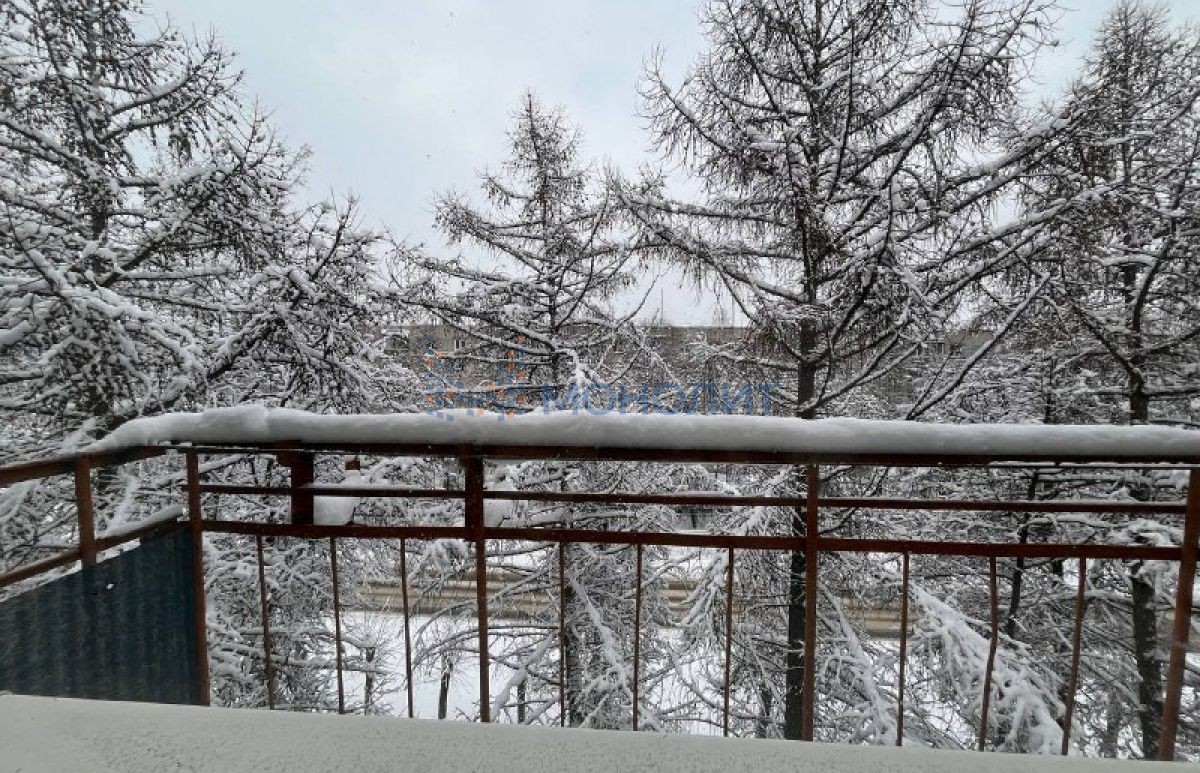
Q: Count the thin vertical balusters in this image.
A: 9